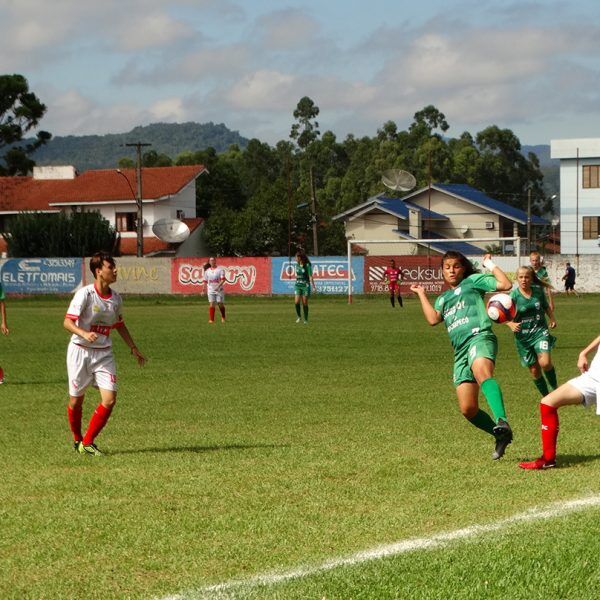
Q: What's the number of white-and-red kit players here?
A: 3